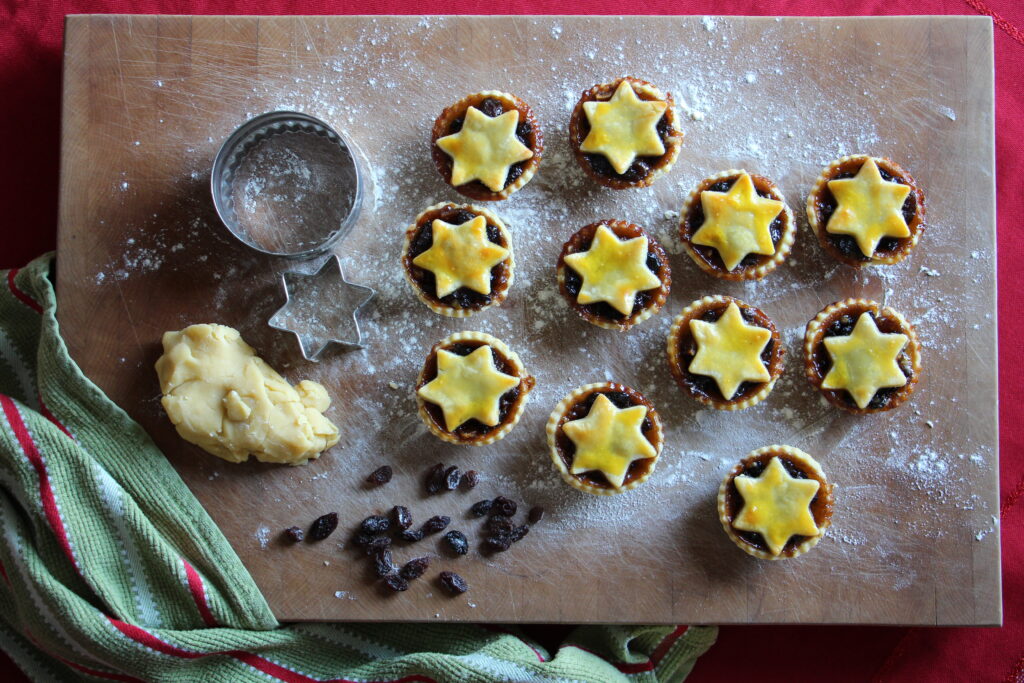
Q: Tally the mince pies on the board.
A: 11